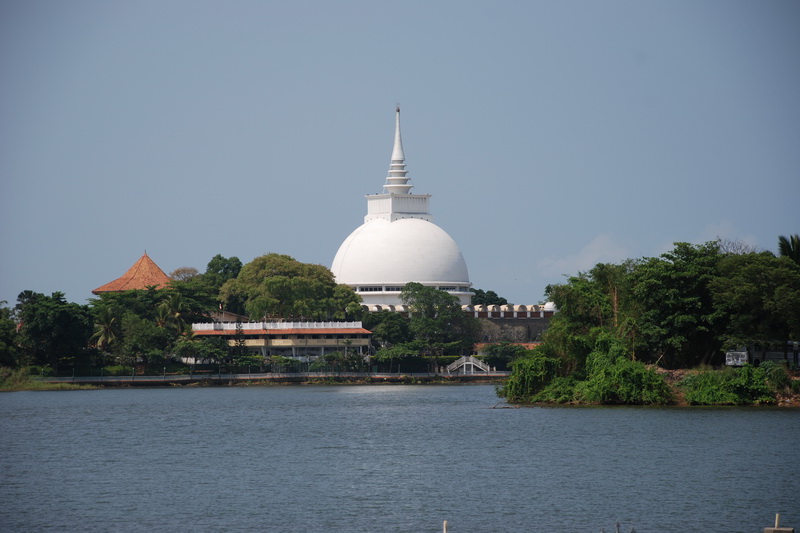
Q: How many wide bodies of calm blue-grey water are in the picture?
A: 1